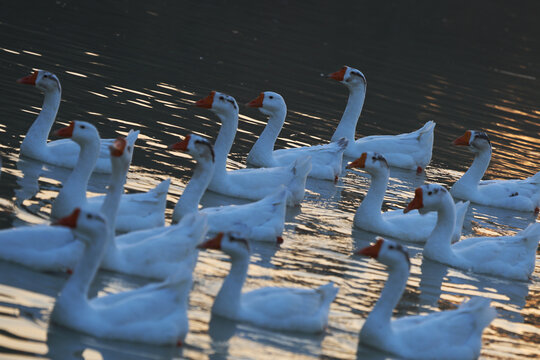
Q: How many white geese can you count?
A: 14